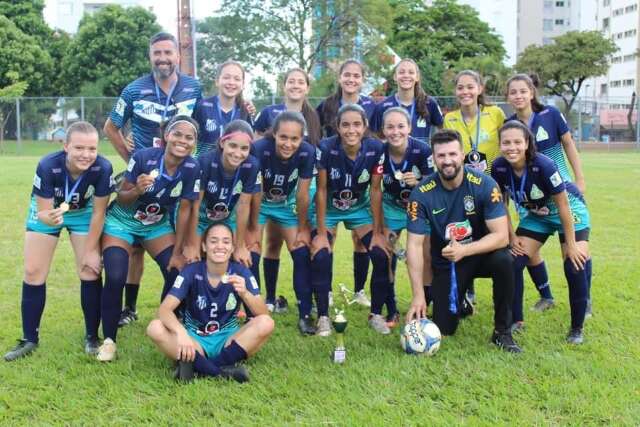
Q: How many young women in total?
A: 14